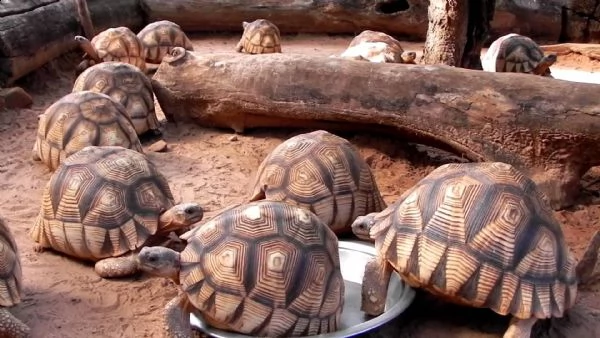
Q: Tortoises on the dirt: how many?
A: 12